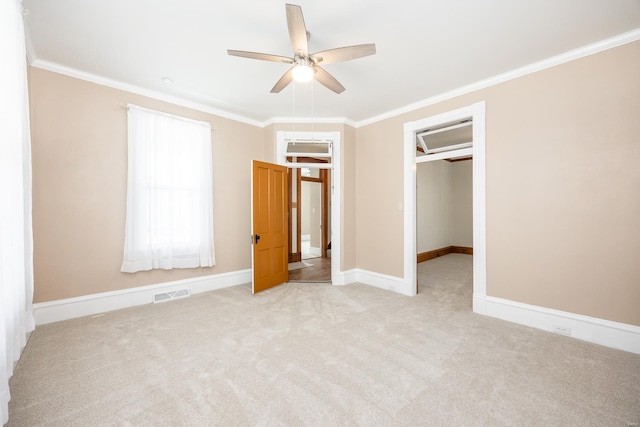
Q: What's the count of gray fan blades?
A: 5